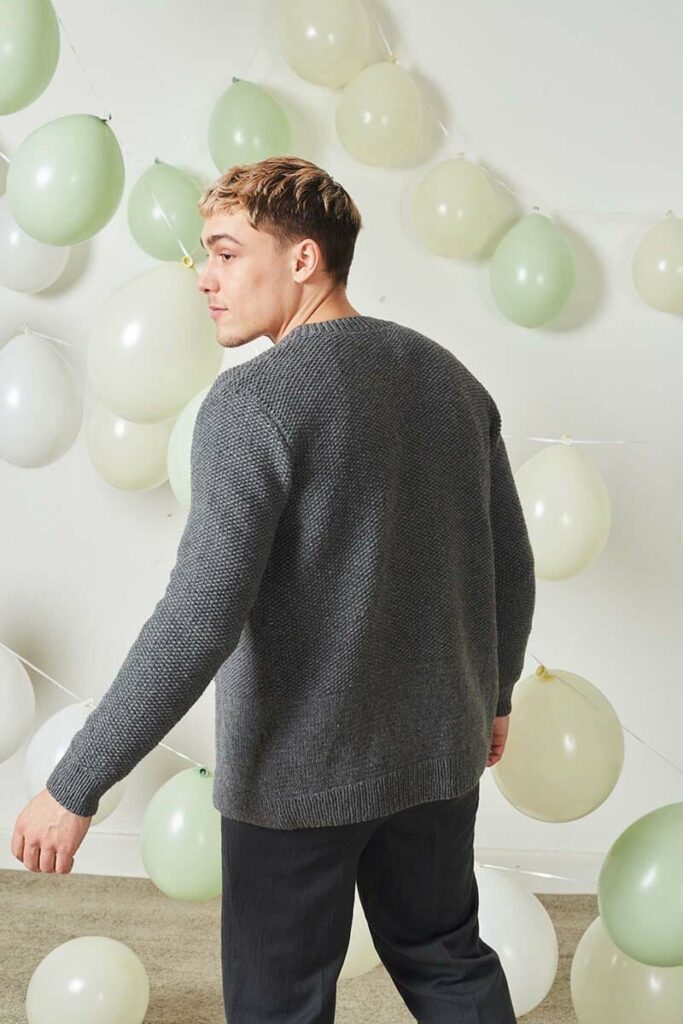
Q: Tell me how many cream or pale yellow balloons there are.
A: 11